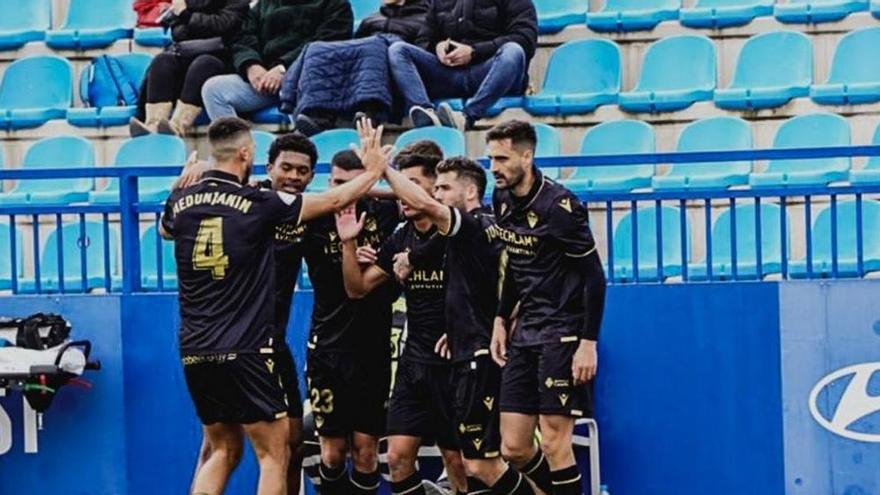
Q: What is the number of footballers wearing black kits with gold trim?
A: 6